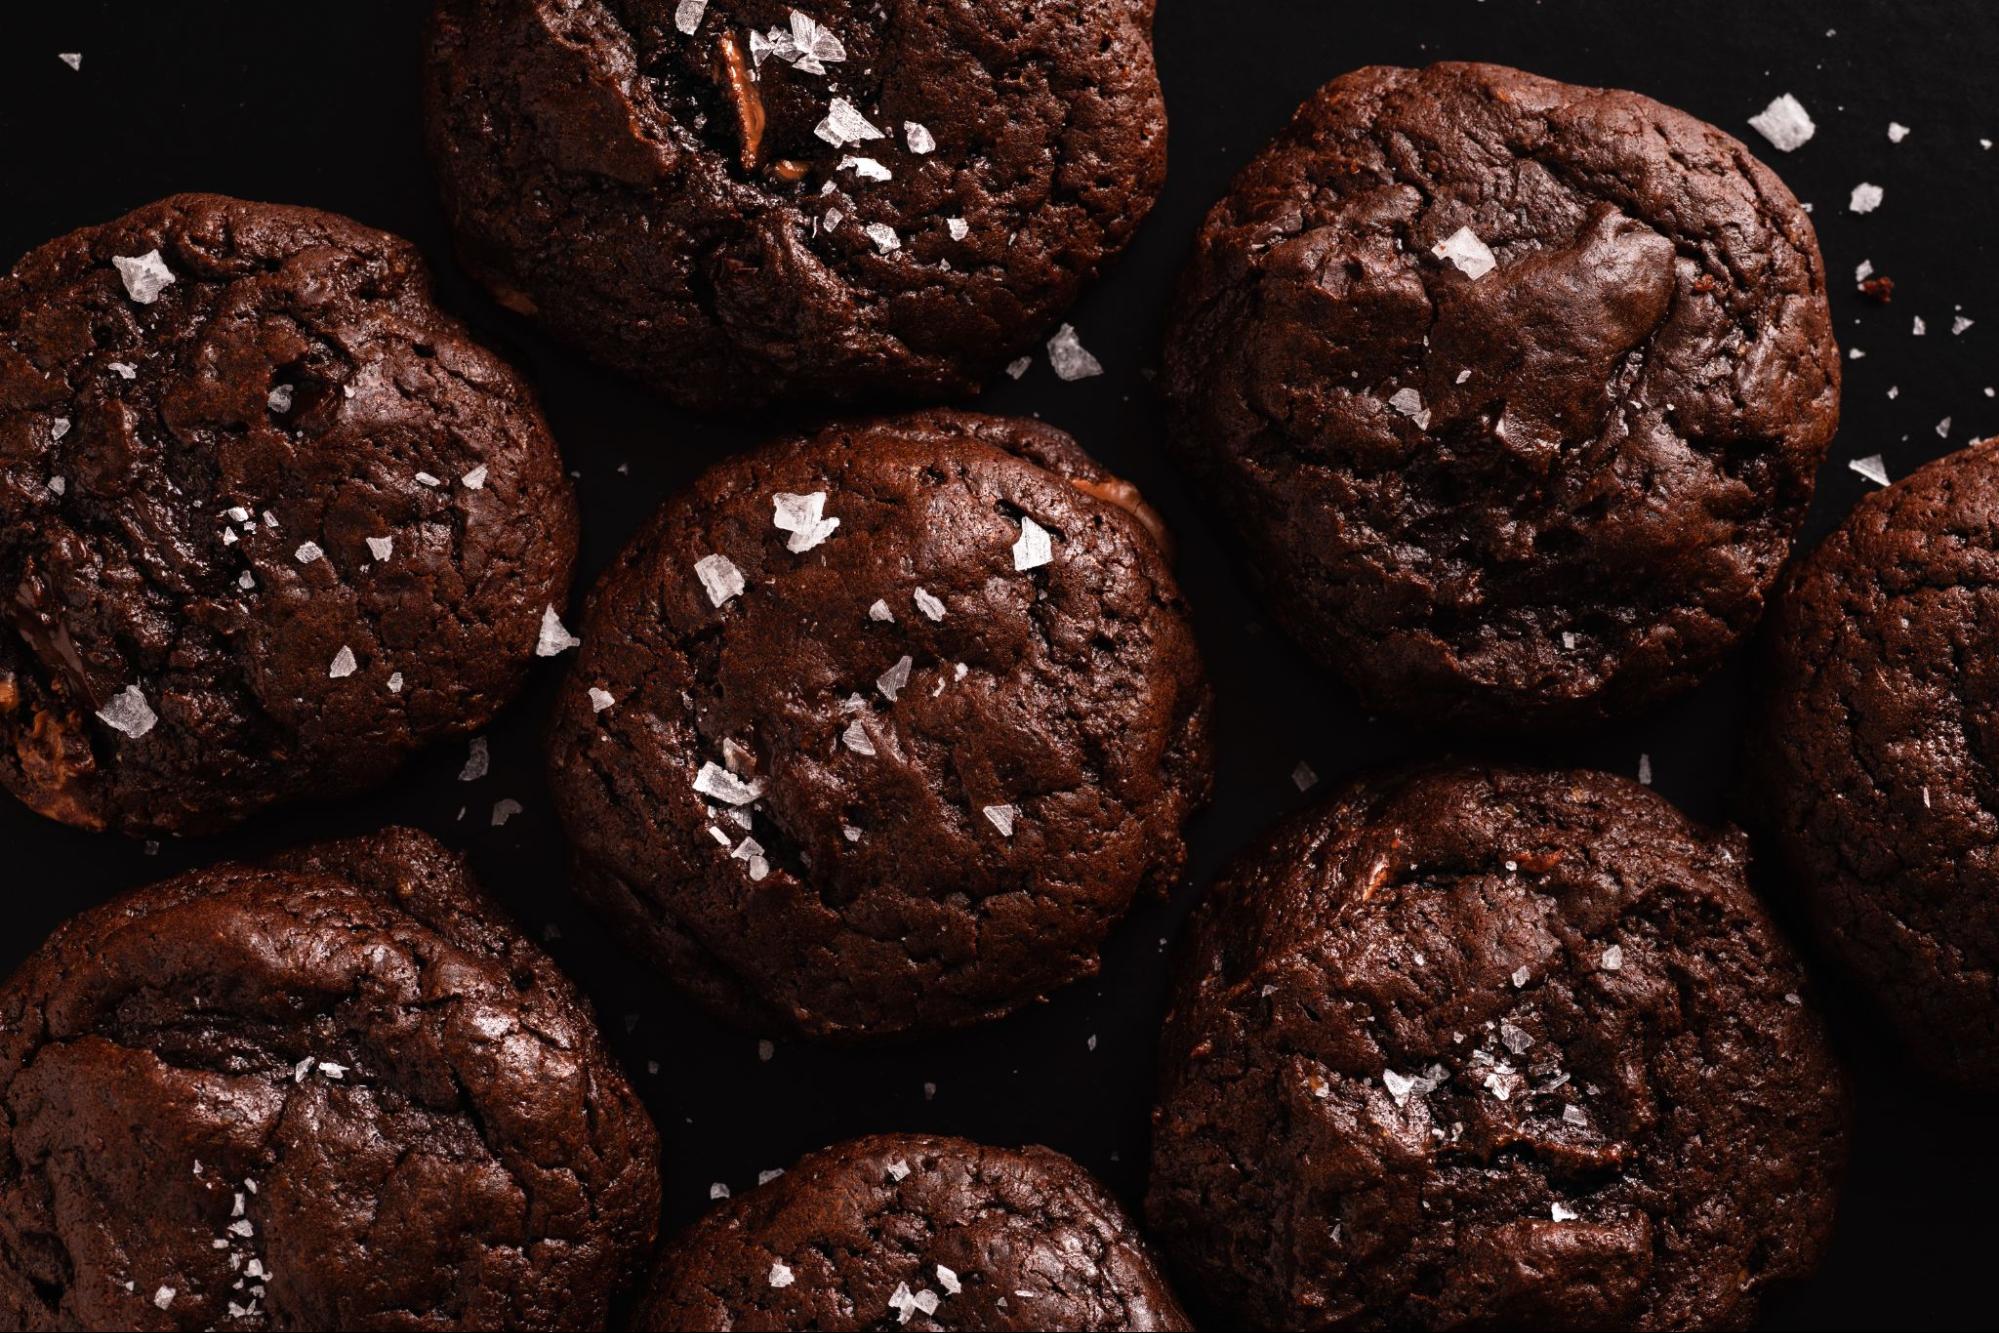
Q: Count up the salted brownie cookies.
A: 8